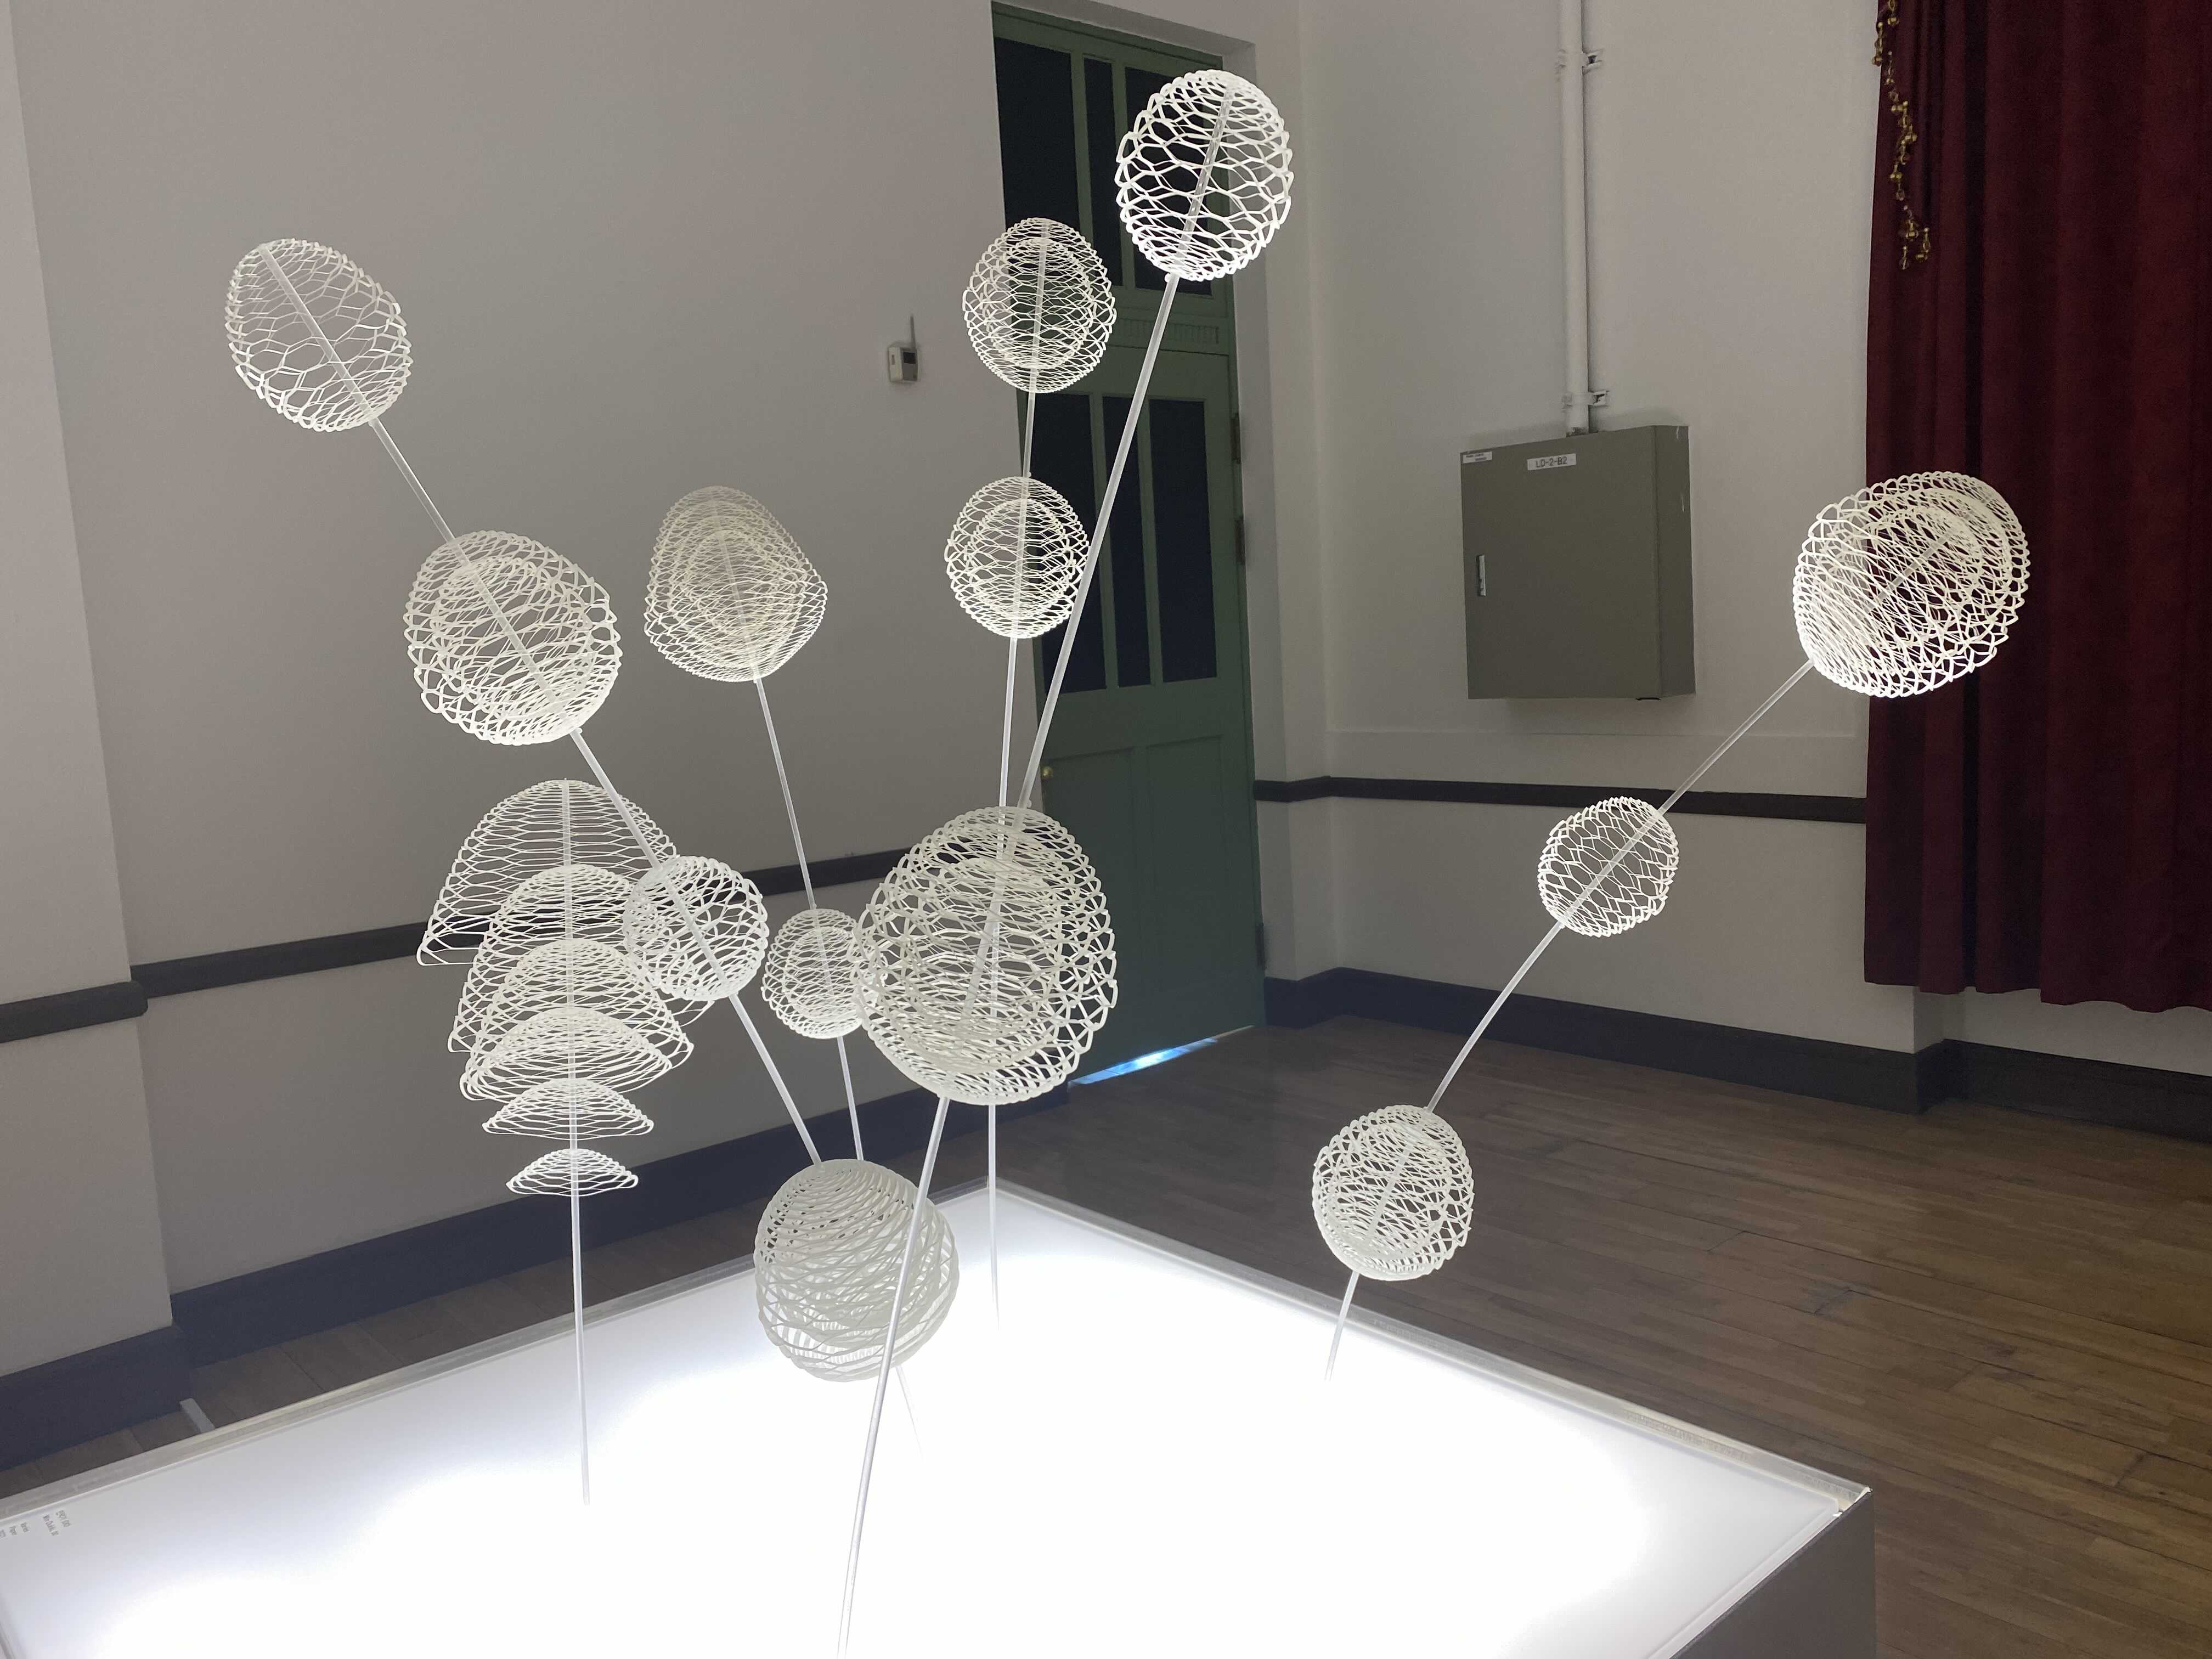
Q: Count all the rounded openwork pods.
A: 13